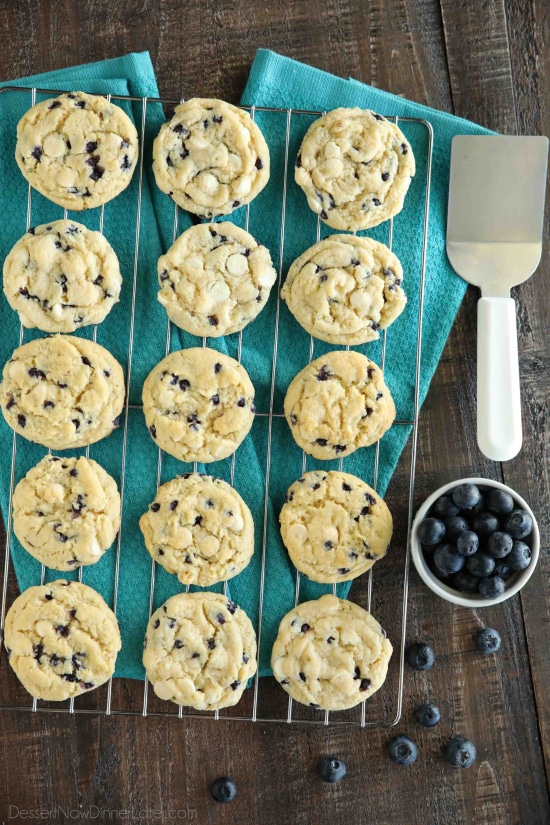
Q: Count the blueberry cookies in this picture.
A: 15